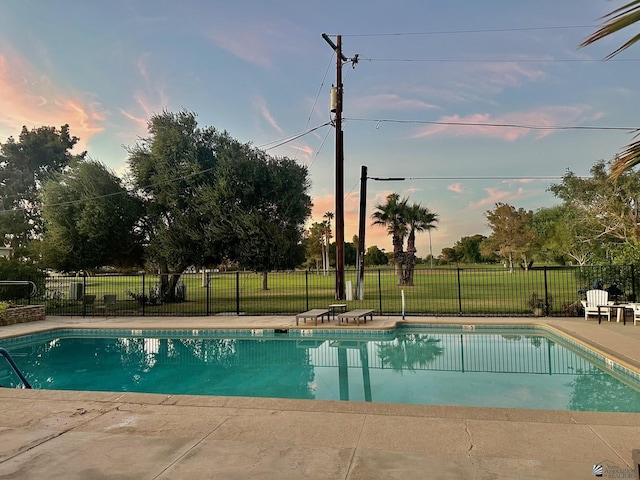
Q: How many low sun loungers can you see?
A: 2